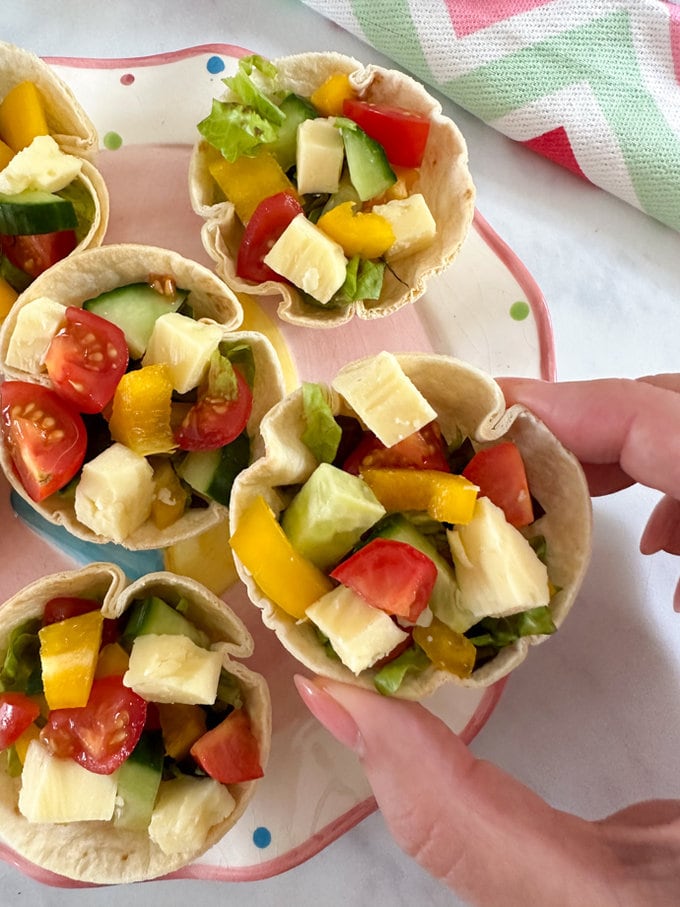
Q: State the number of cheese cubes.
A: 13